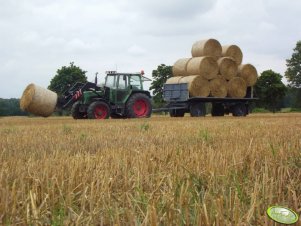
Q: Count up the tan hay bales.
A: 11